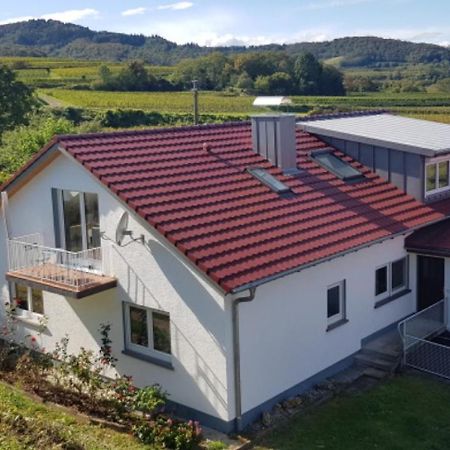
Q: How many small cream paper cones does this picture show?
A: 0